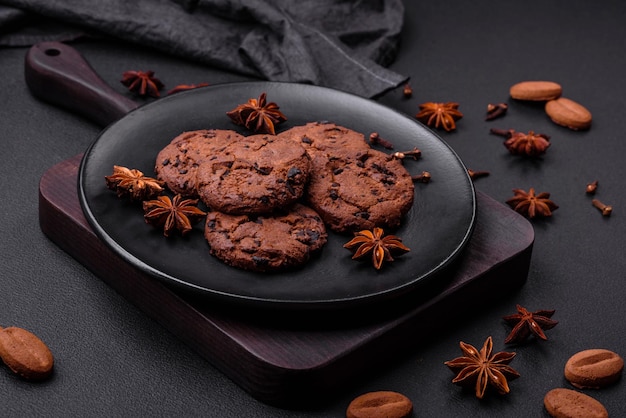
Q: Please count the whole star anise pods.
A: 10